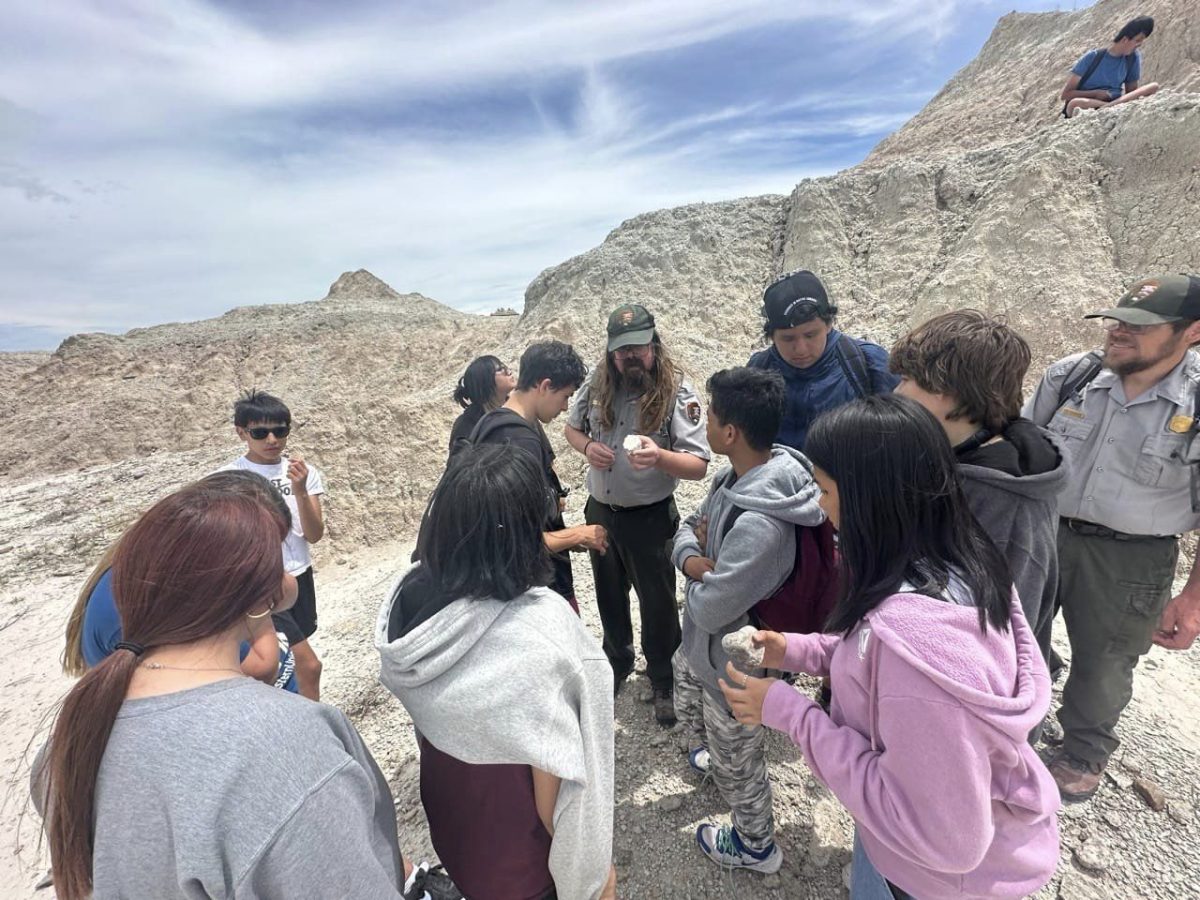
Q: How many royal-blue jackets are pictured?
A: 1